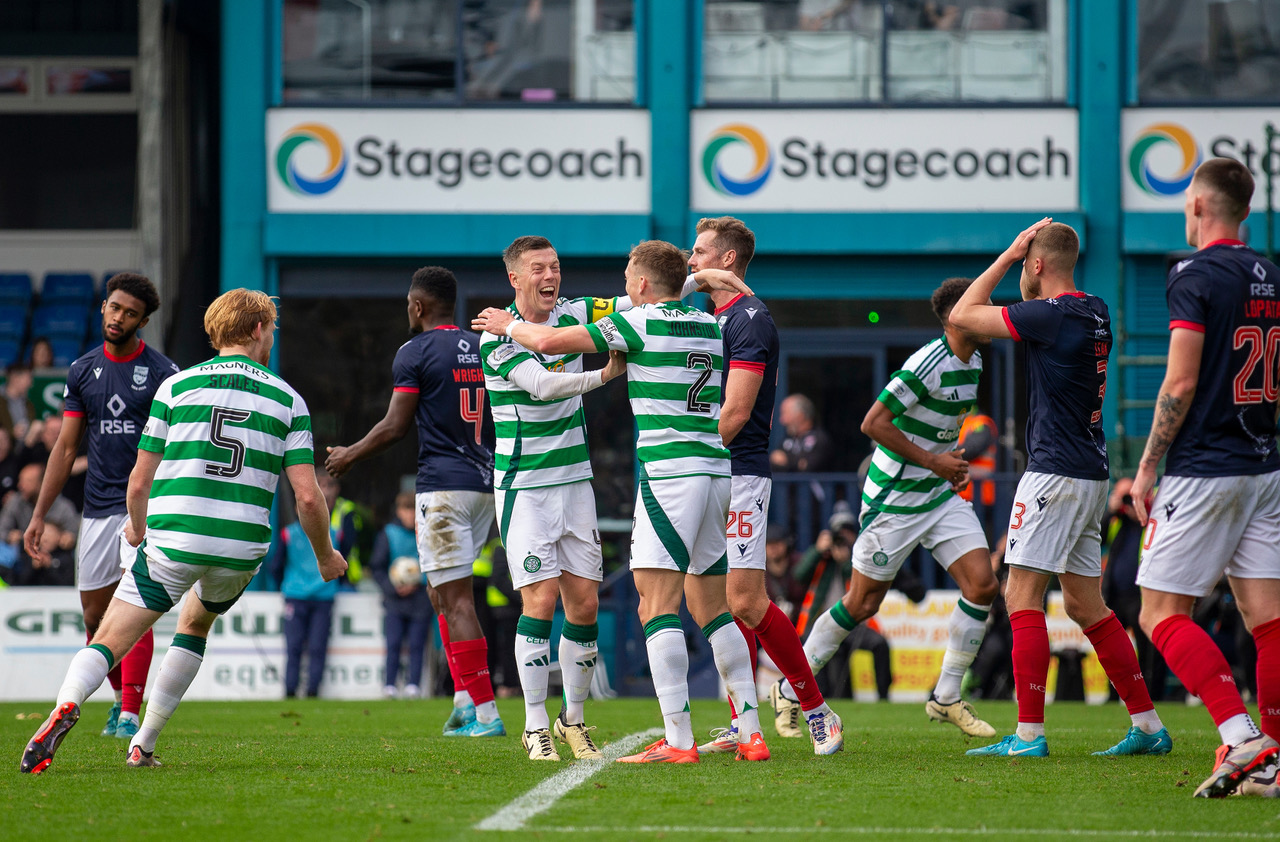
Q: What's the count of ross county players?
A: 5